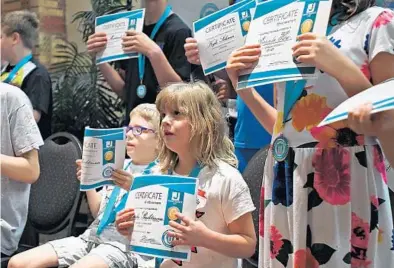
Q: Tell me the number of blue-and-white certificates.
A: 6